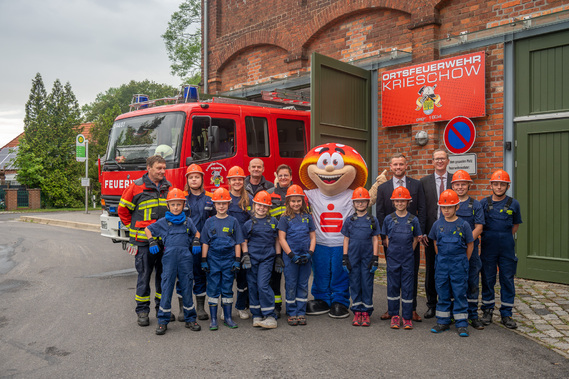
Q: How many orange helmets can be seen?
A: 11